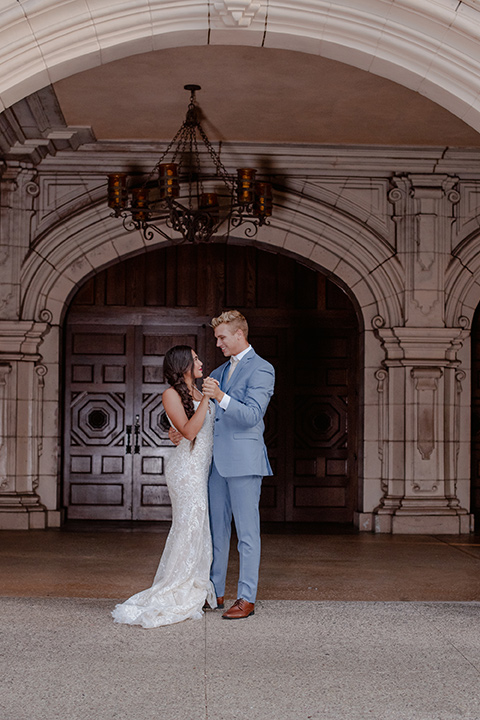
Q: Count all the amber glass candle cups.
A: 6